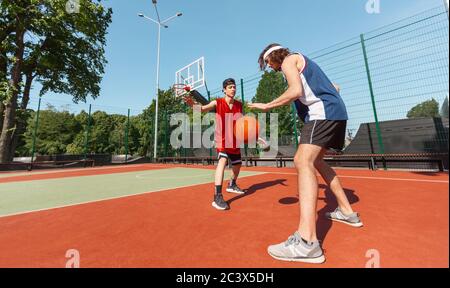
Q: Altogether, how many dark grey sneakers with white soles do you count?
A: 2